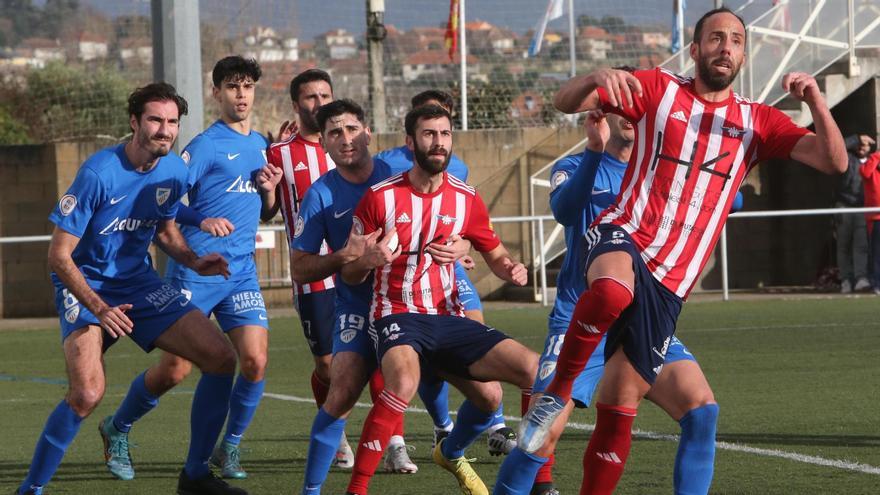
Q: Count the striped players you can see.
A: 3